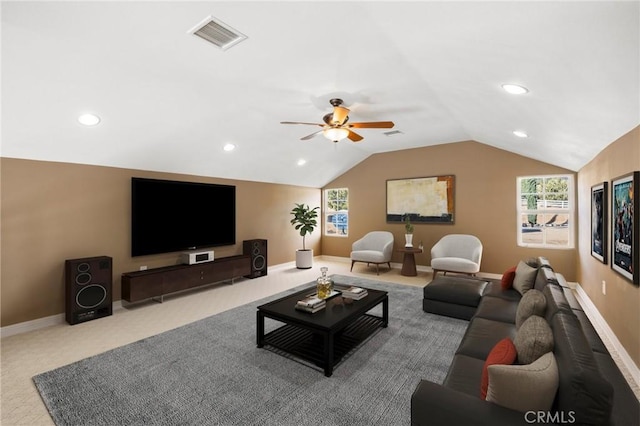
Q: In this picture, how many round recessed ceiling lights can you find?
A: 5